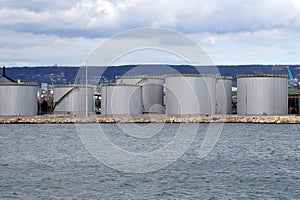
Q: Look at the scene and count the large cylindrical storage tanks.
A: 7